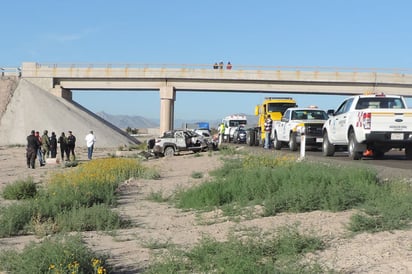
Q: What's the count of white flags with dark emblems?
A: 0